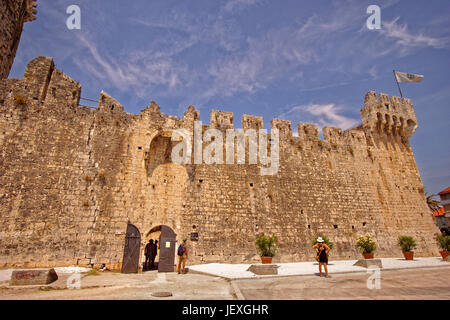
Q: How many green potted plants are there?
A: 5